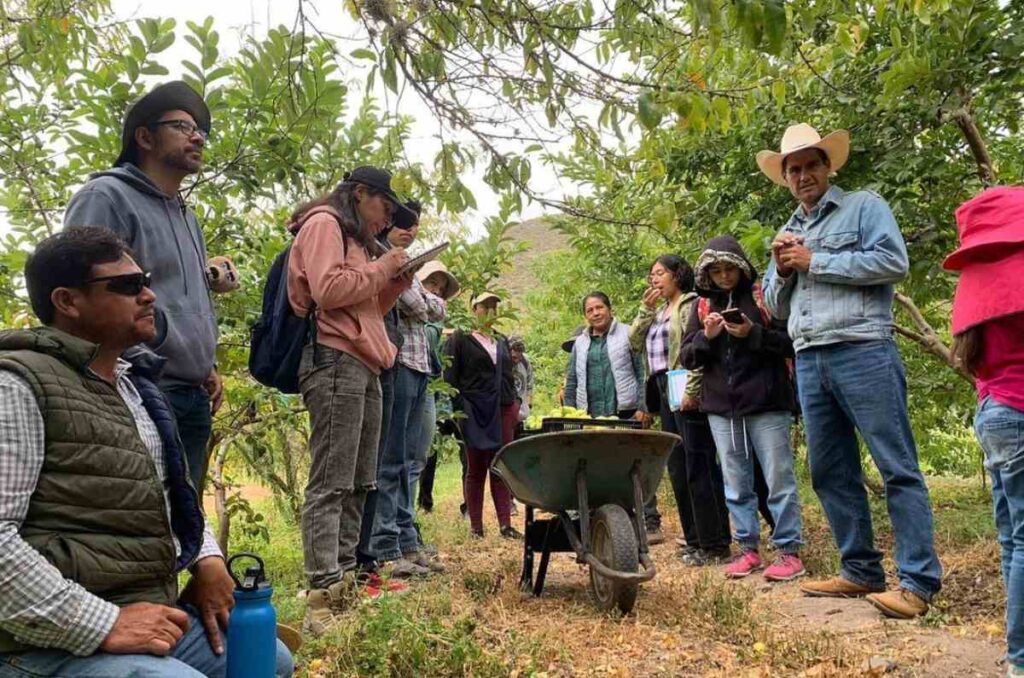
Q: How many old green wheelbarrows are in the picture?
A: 1